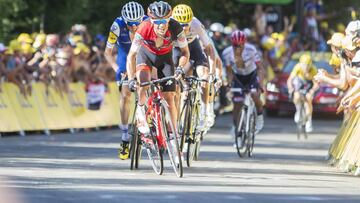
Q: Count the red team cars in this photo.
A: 1